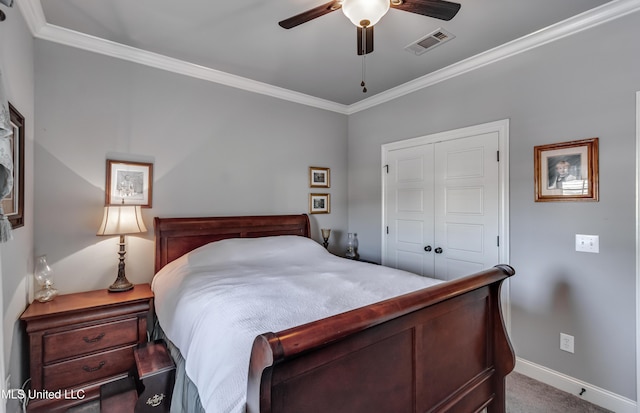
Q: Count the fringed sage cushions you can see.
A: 0